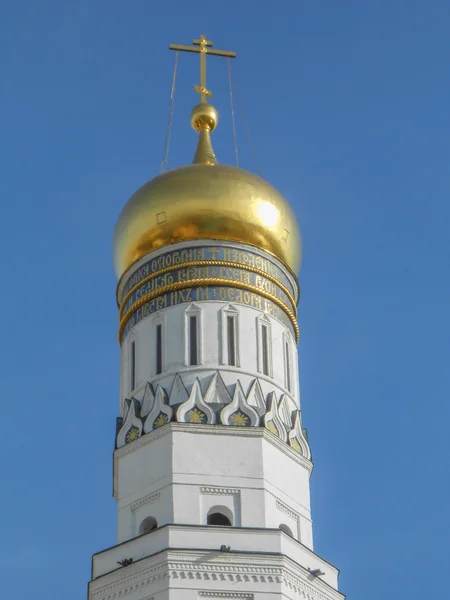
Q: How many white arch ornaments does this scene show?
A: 6